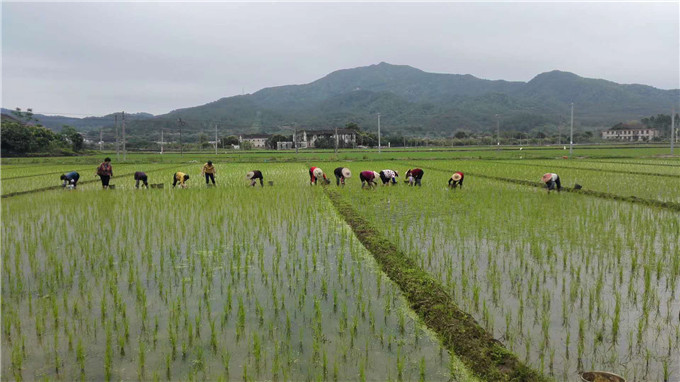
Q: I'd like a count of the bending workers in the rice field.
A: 11